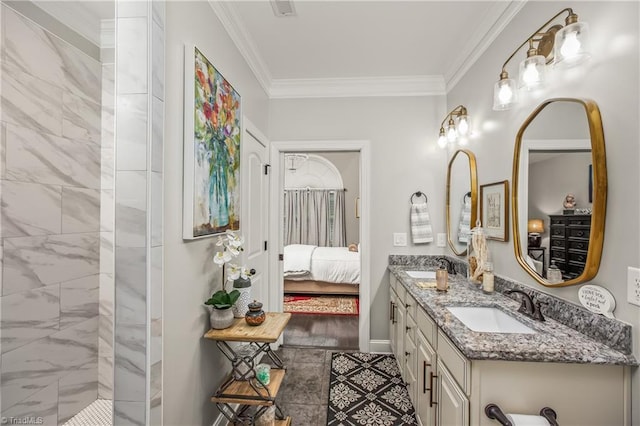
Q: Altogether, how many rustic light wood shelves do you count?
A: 3